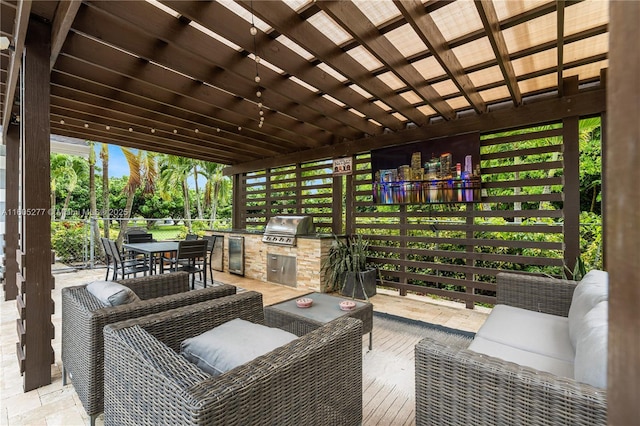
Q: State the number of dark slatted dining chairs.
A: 6